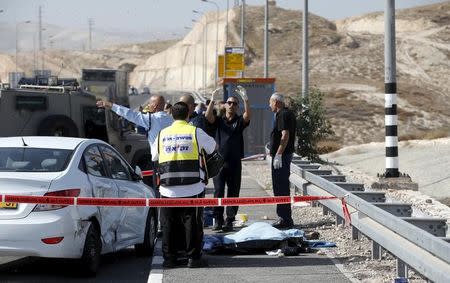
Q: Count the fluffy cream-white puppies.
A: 0